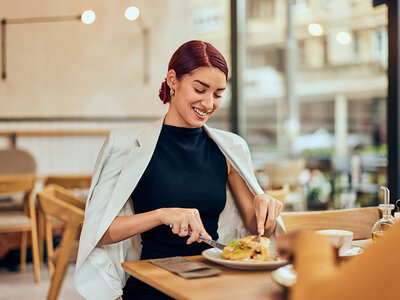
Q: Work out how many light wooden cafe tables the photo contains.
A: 1